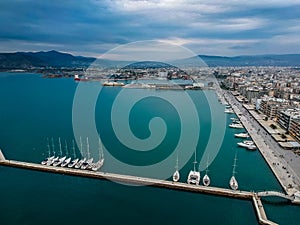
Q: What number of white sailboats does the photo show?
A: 12